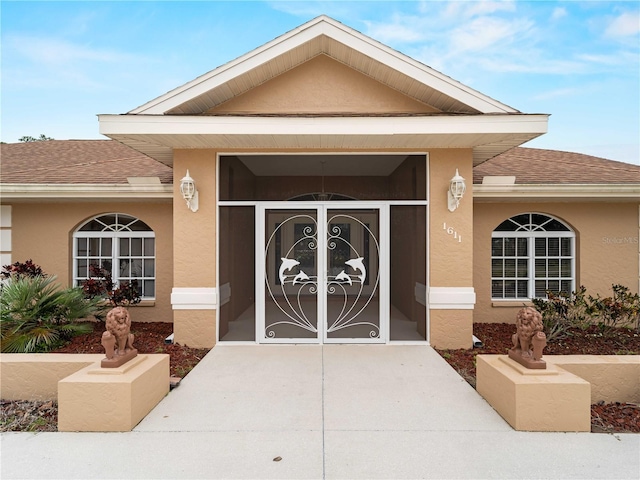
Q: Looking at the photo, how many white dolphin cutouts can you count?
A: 4